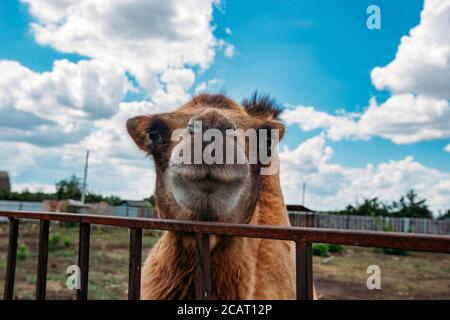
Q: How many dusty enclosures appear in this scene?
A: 1